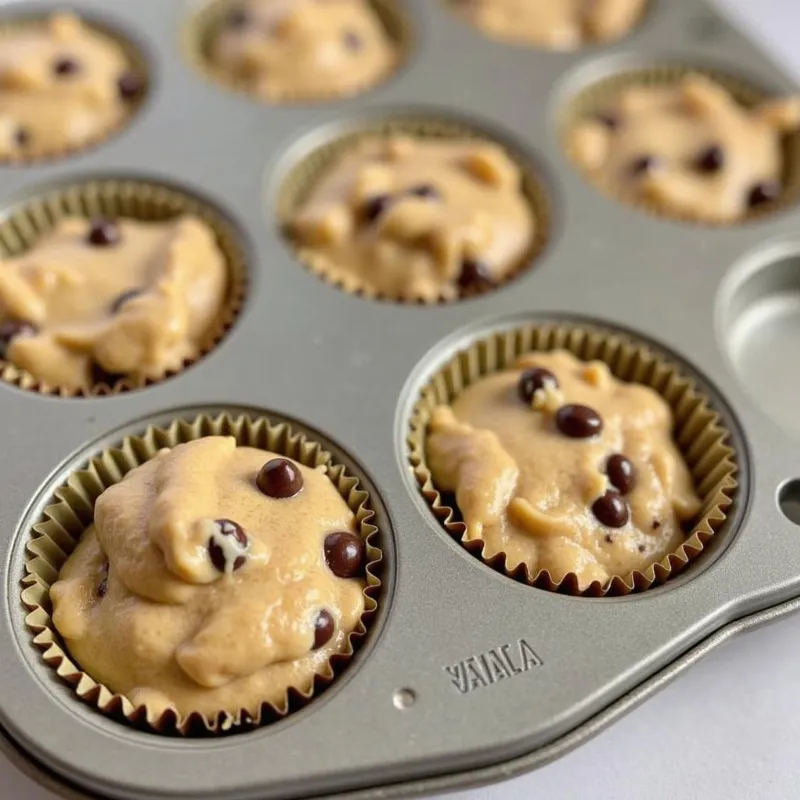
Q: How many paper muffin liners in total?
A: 8